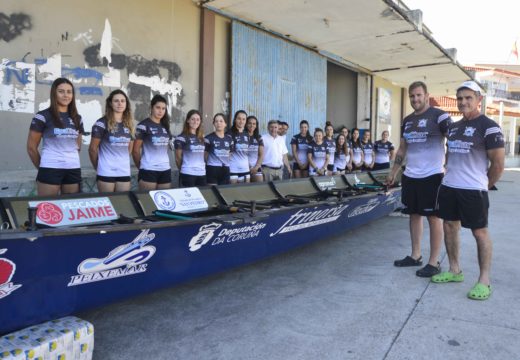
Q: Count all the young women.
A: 15